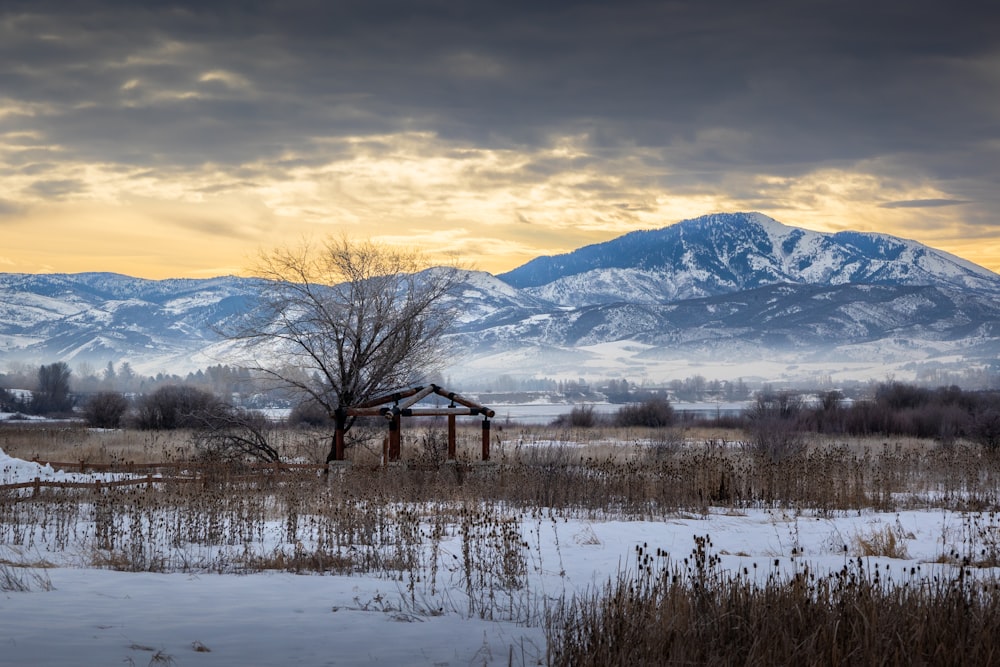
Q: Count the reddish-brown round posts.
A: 4